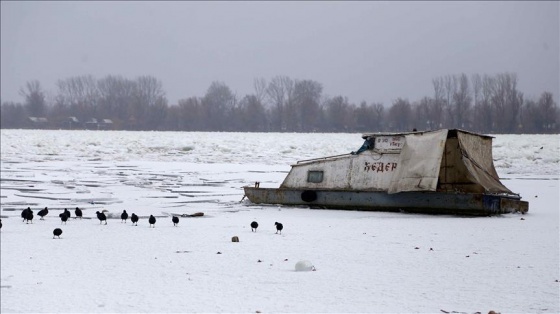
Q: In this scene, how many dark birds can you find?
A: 15